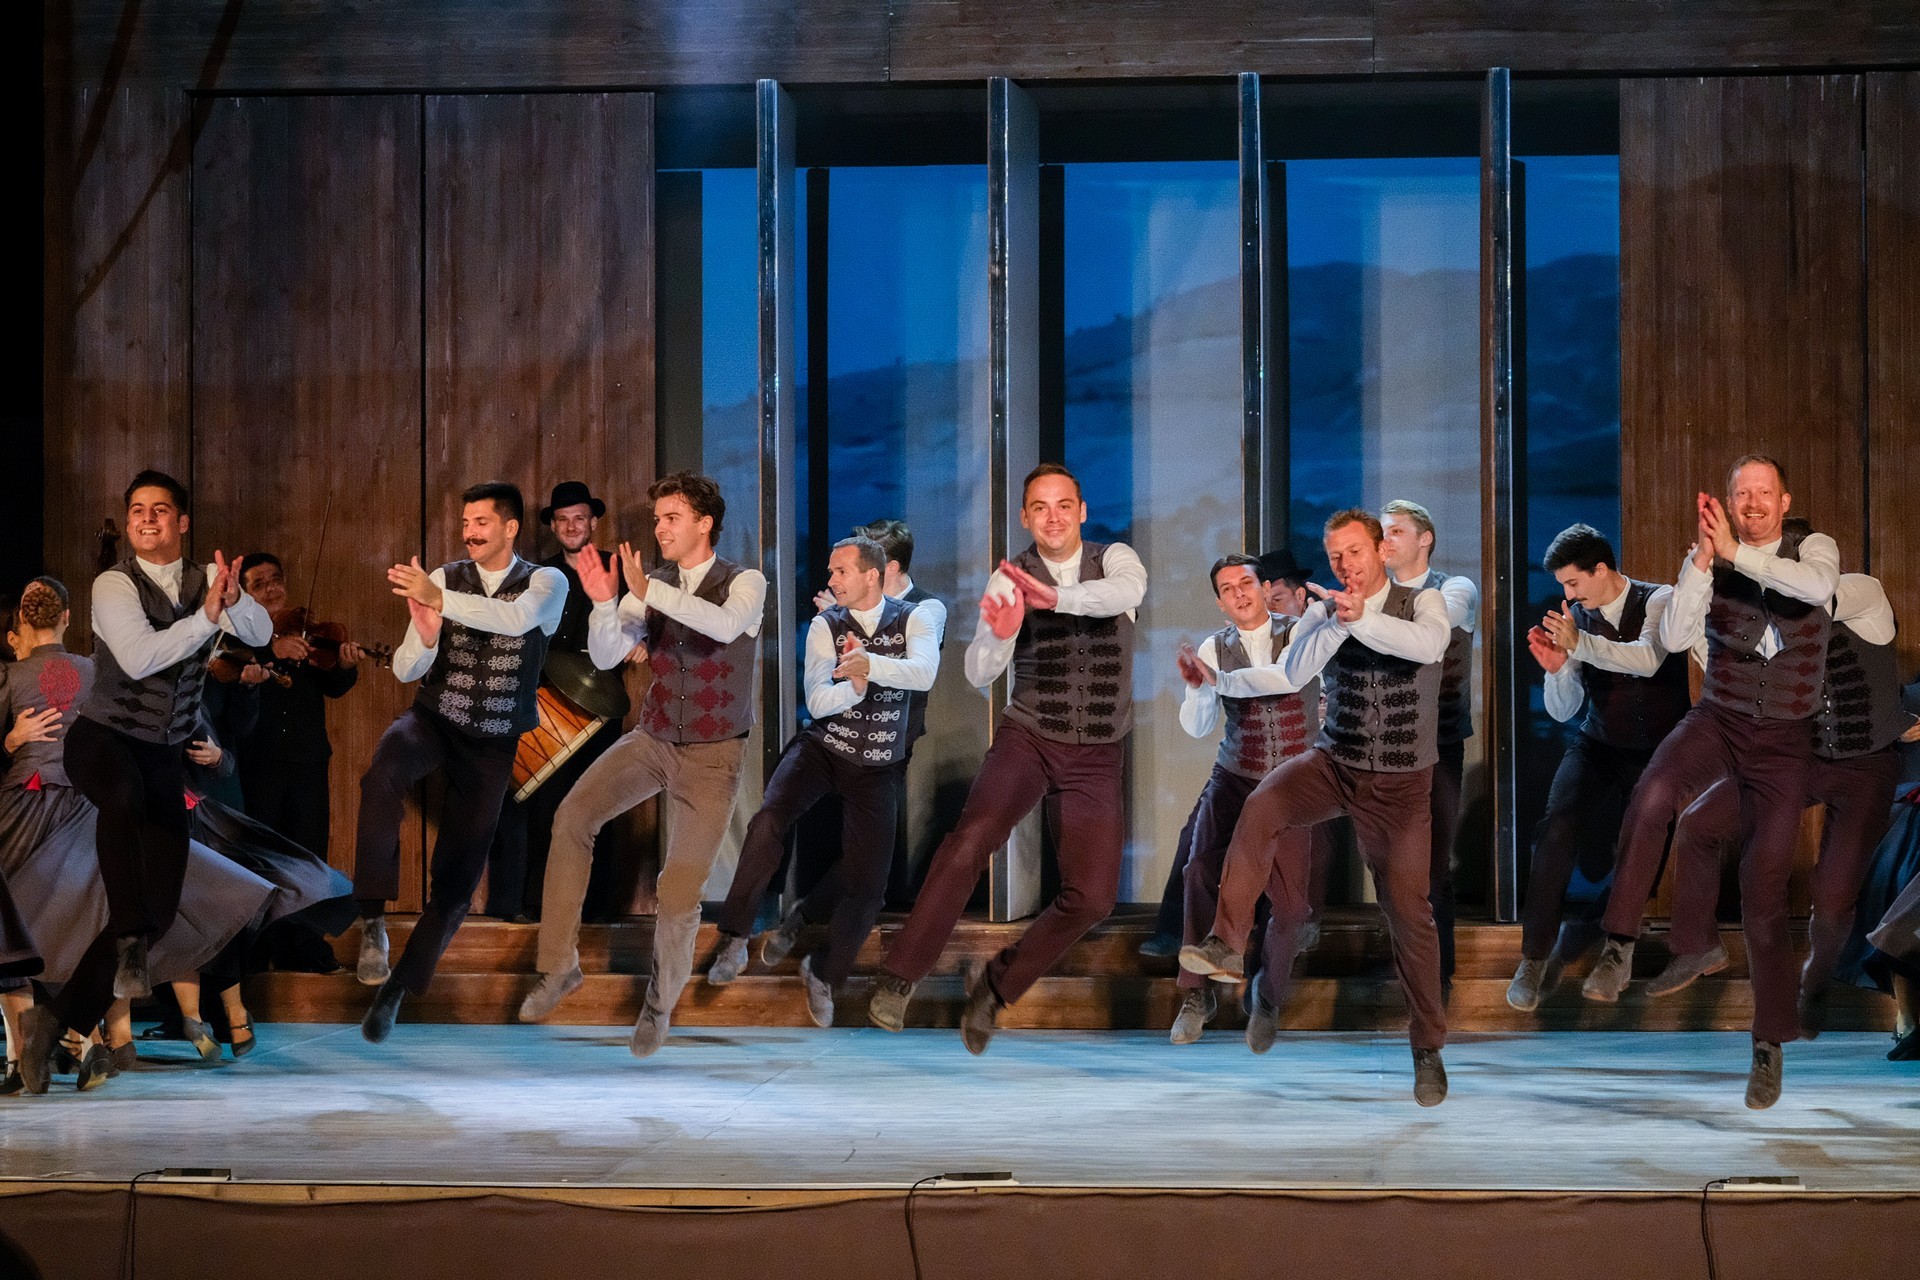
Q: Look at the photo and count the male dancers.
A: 12